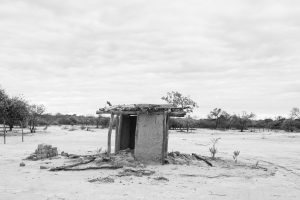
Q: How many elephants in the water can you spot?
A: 0